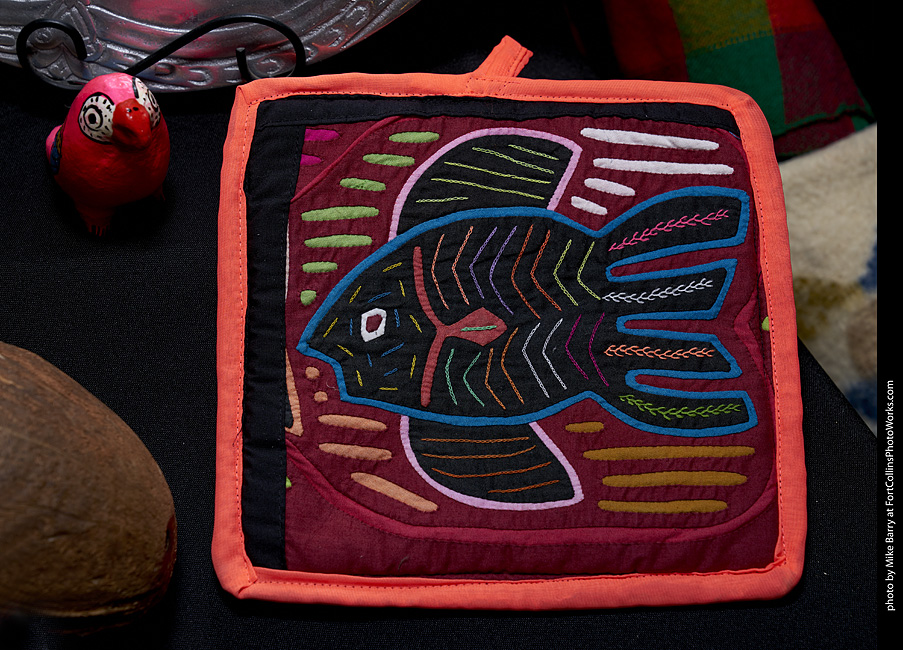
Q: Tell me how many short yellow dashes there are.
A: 9